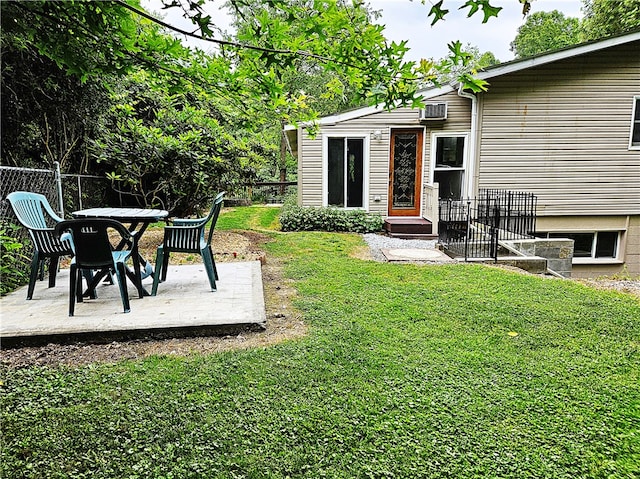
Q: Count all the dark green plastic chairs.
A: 3